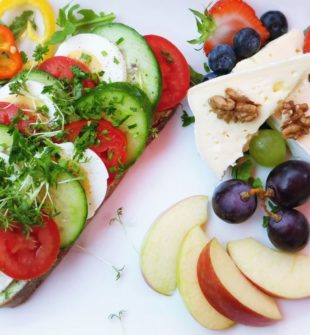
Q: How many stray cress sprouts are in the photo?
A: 3